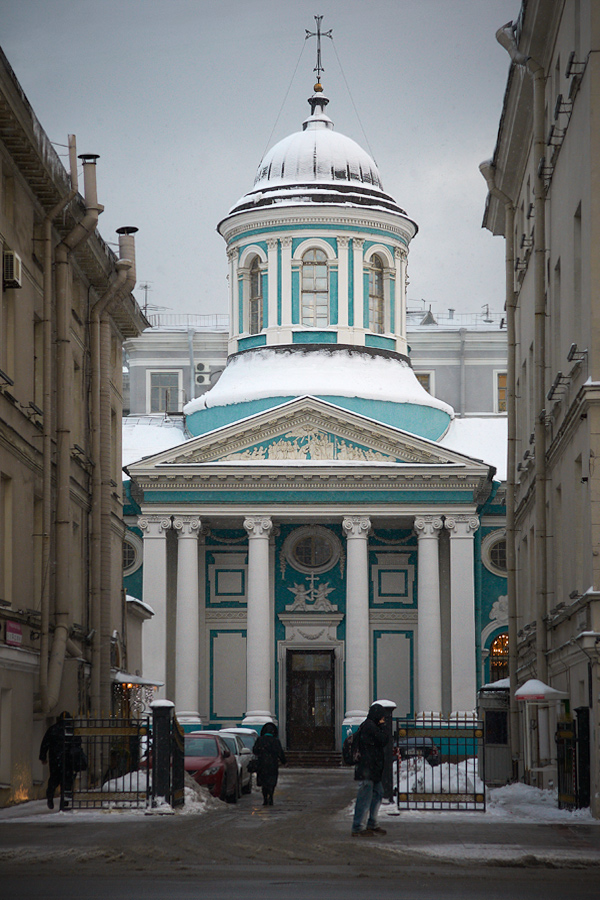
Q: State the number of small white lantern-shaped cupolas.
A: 1